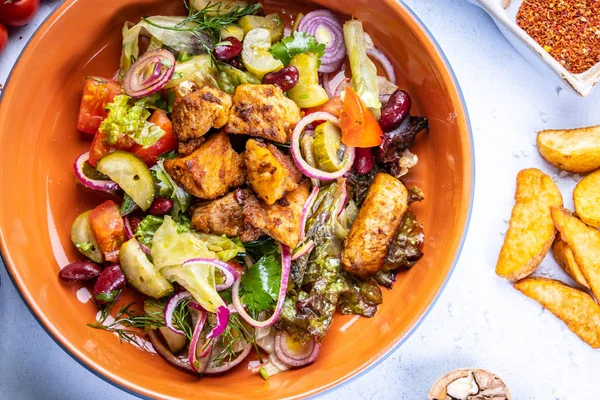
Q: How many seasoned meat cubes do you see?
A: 7